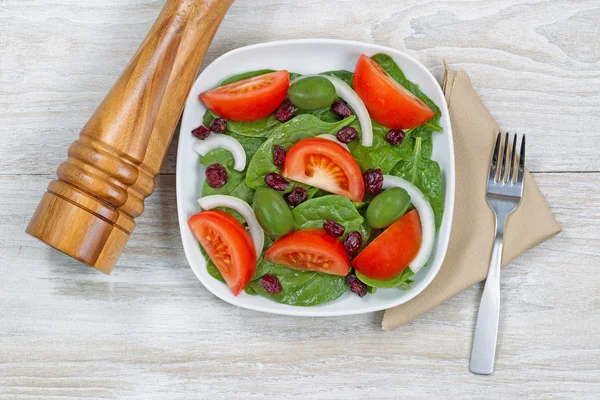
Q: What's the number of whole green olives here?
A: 3